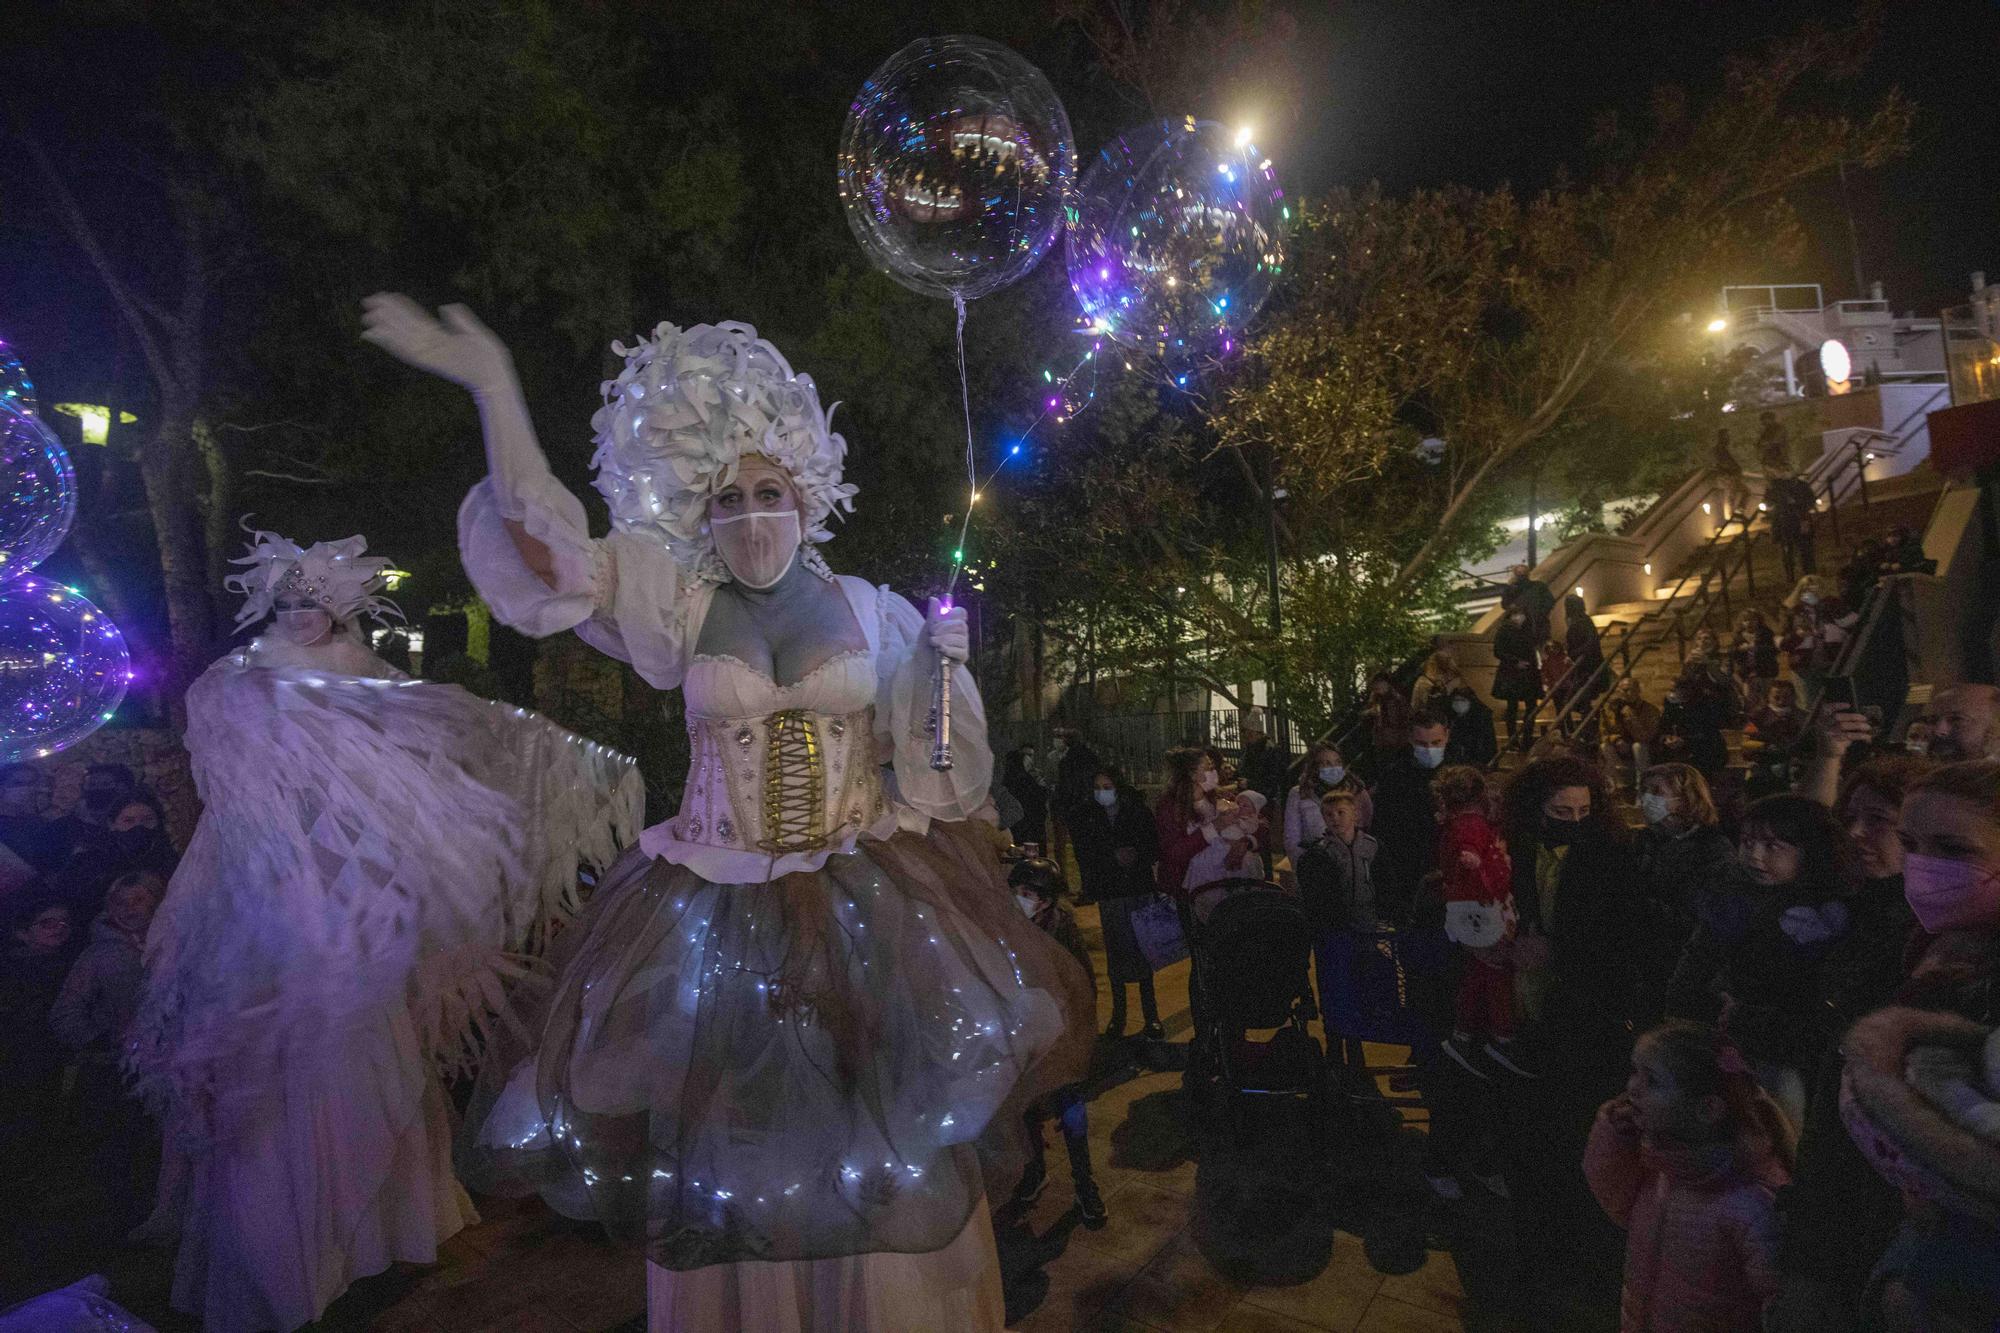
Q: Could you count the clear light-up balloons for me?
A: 5